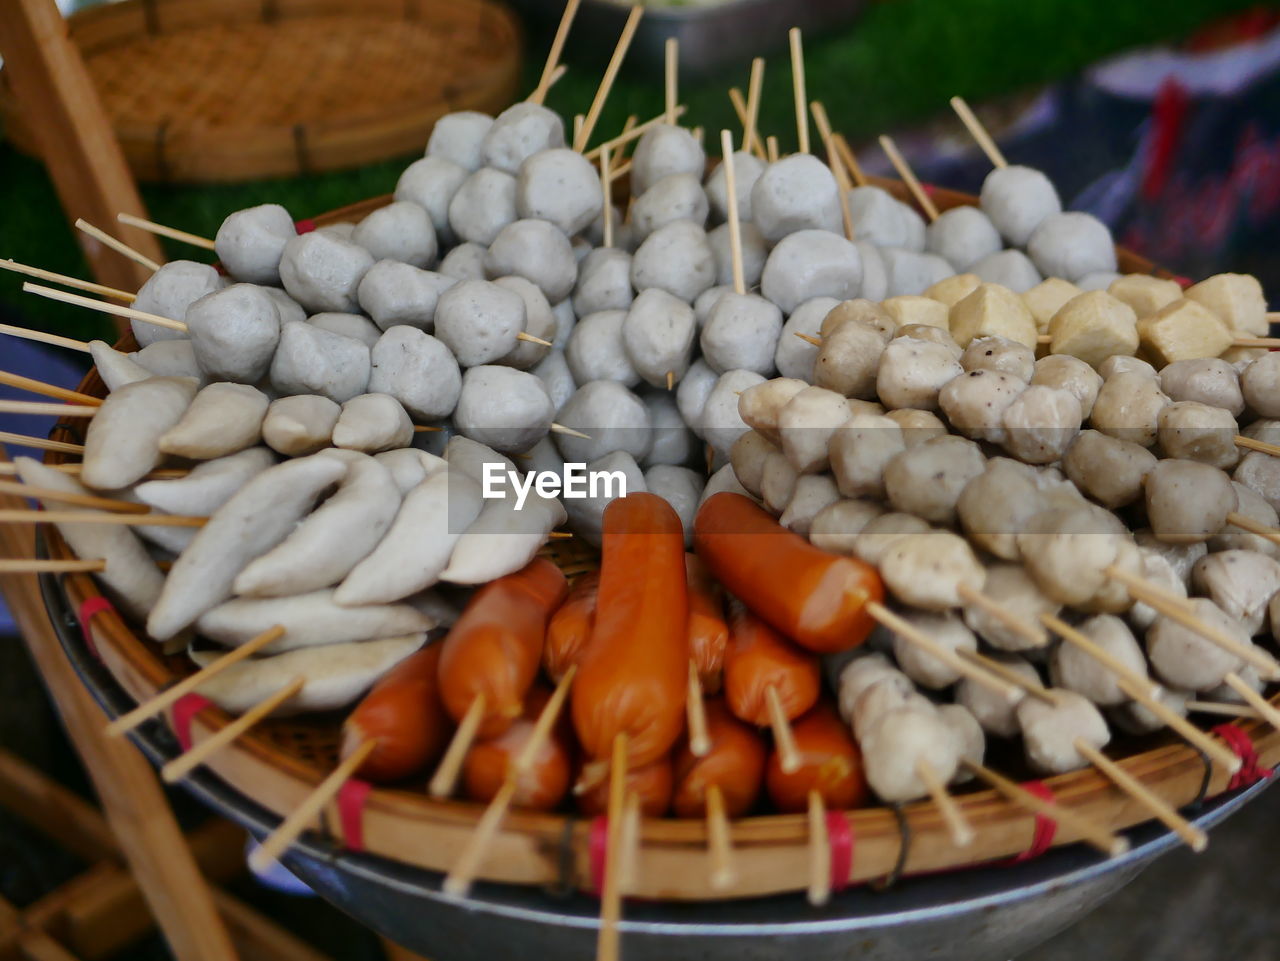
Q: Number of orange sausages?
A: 11